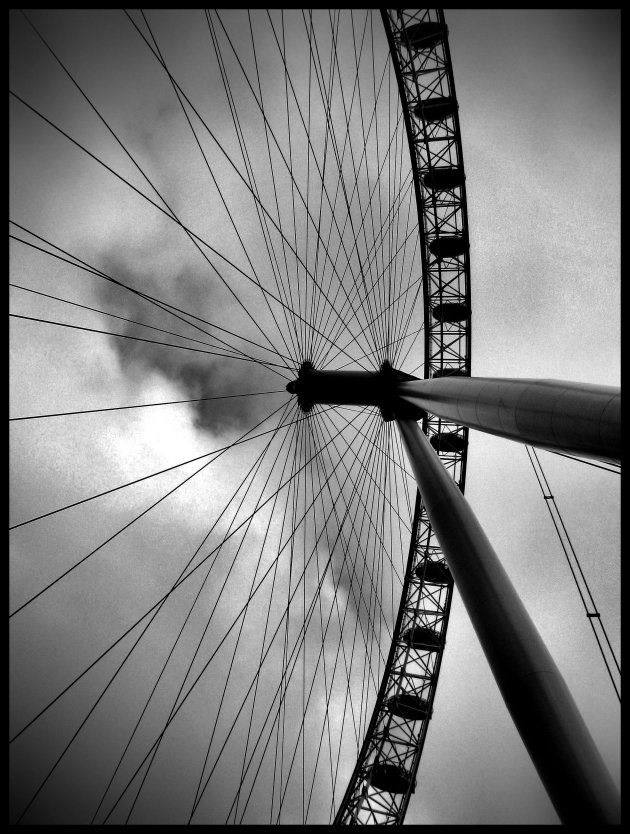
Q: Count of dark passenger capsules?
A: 11